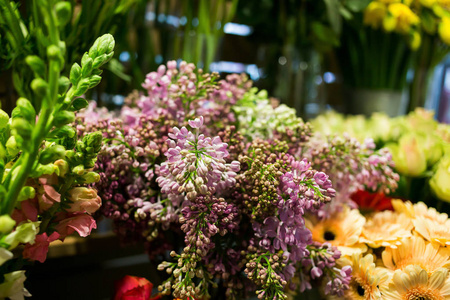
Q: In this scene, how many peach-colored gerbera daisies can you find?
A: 6